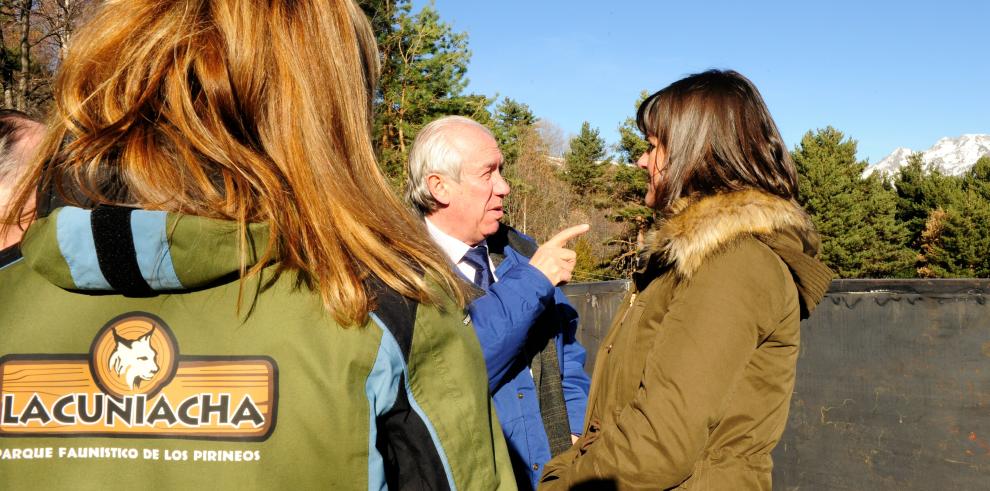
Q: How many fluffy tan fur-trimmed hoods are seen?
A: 1